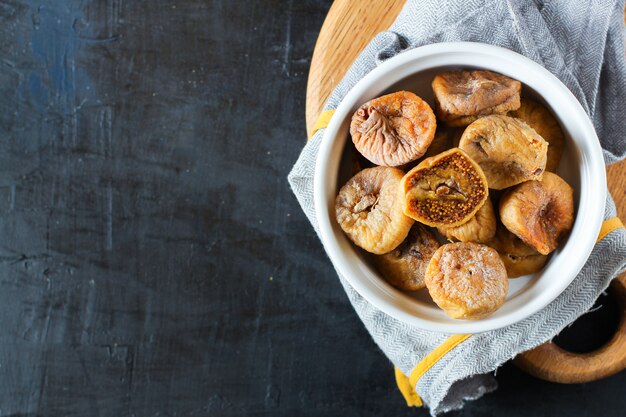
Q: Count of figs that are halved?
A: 1